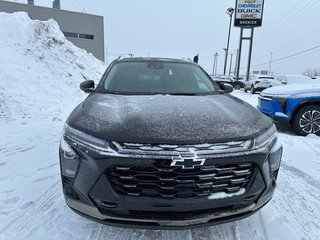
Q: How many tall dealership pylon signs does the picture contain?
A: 1